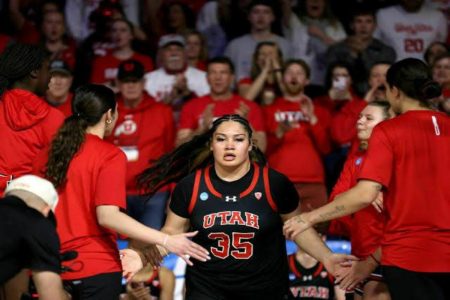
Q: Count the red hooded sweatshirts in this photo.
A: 2